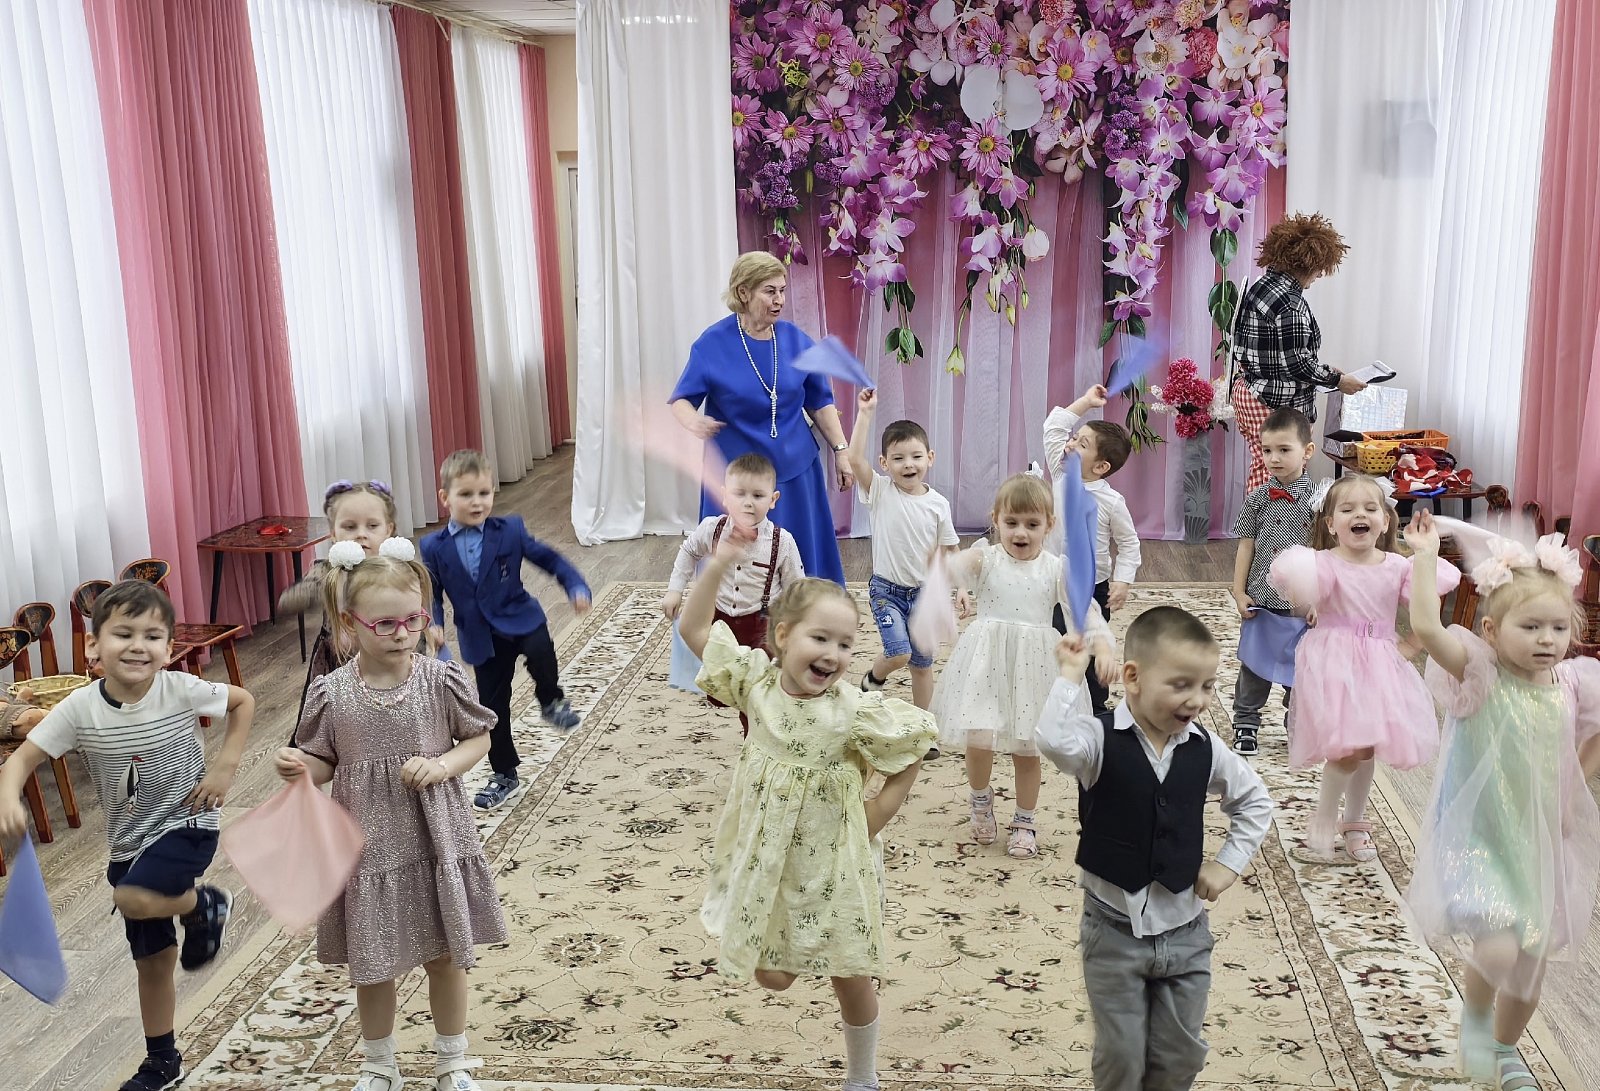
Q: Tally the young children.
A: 13